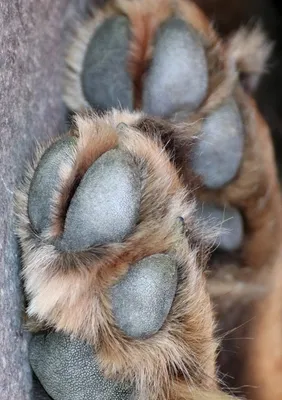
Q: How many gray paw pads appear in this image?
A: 8